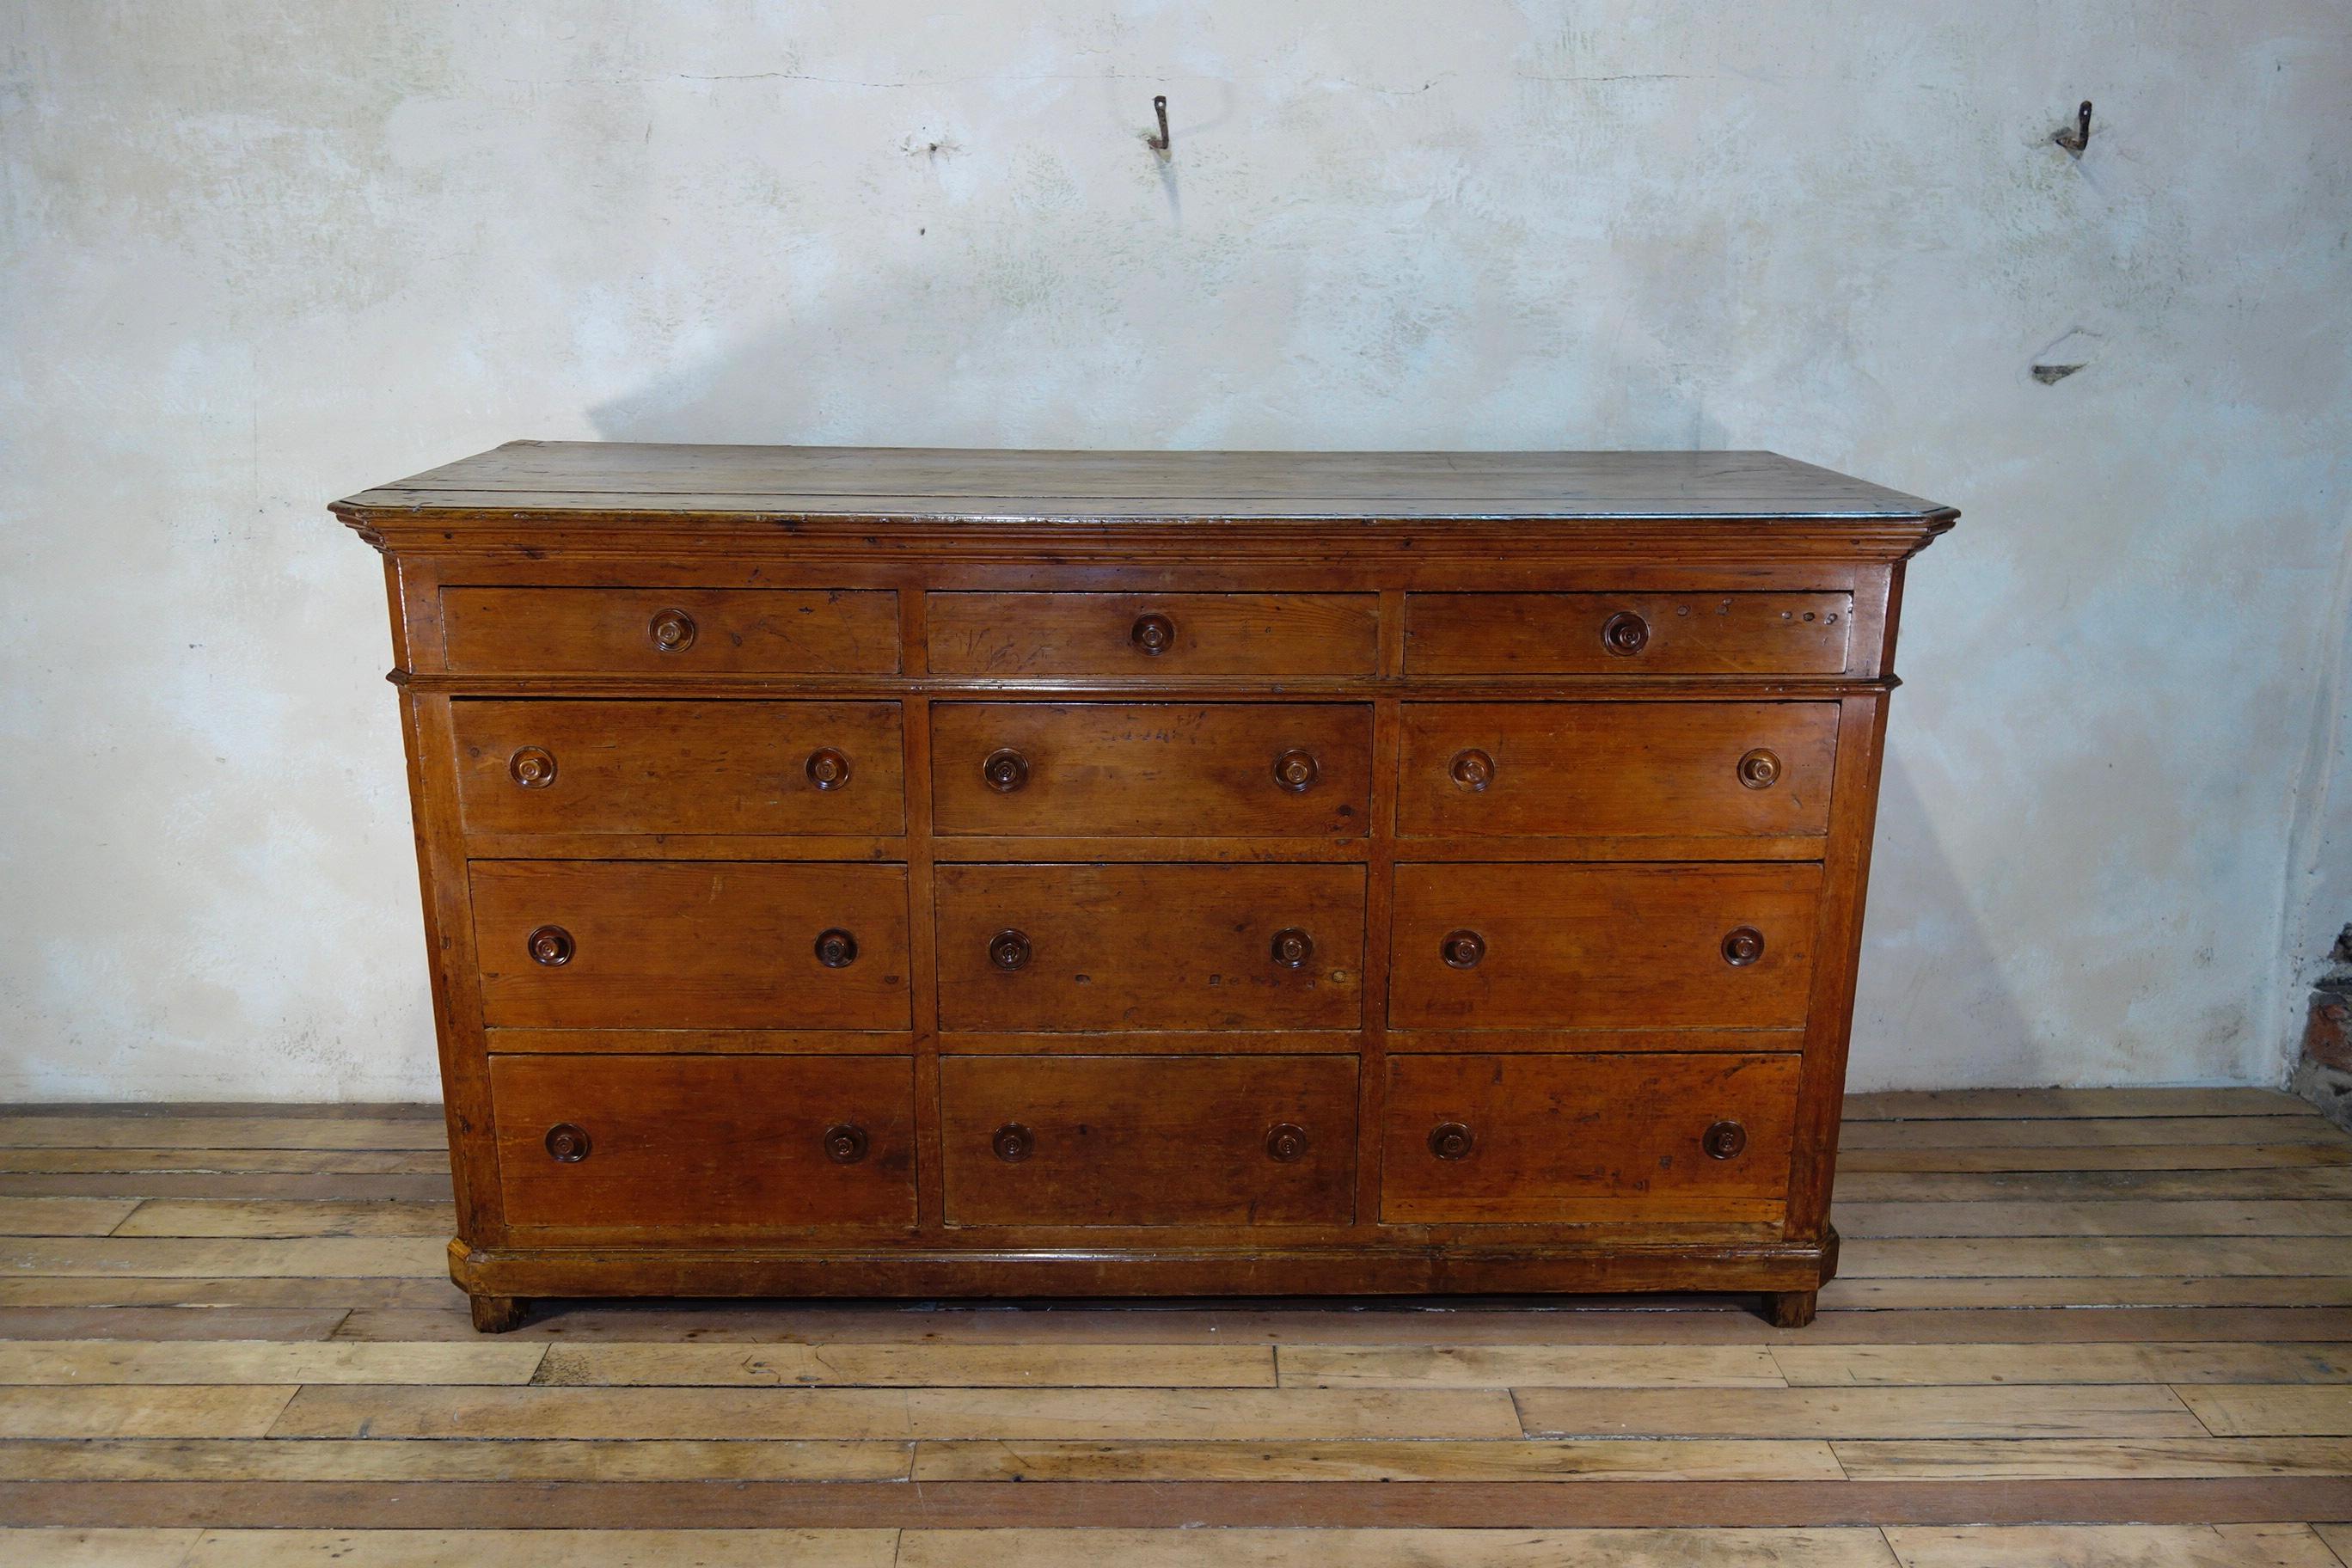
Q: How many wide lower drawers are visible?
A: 9